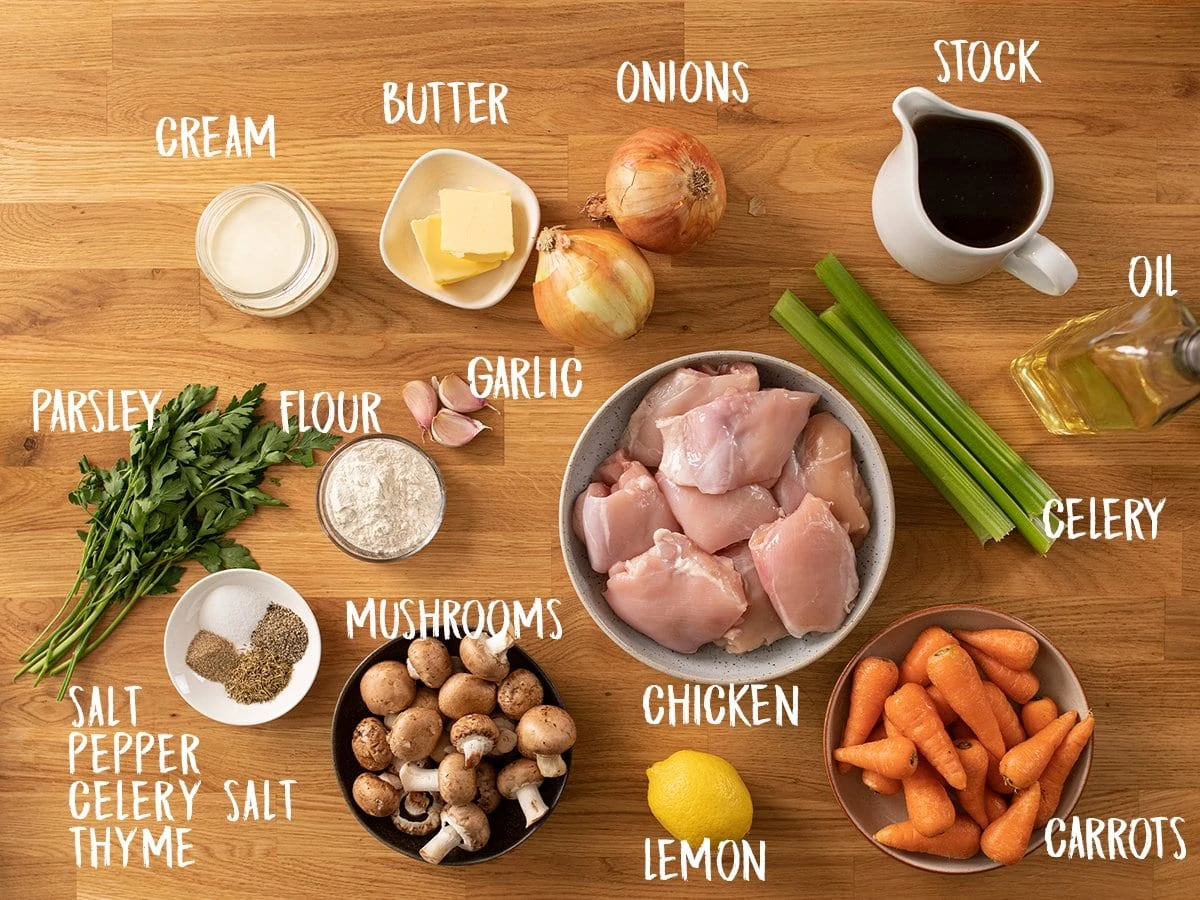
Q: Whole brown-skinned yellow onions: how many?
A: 2